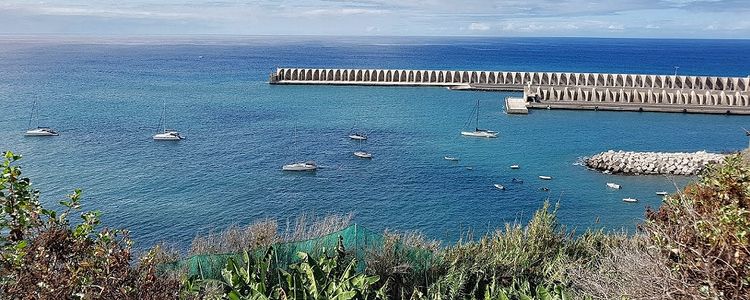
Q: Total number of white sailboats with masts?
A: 6